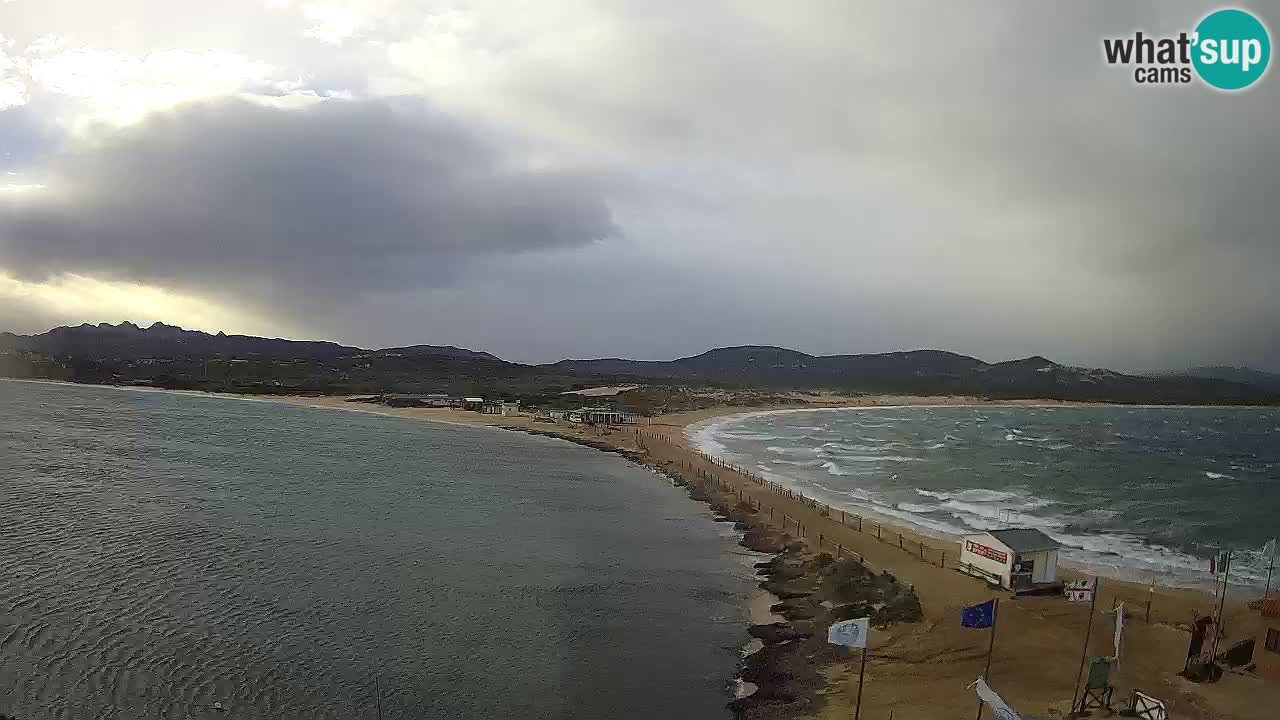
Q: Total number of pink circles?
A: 0